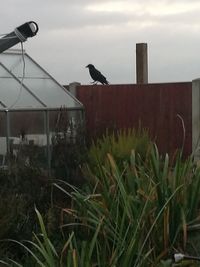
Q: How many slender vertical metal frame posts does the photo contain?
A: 3